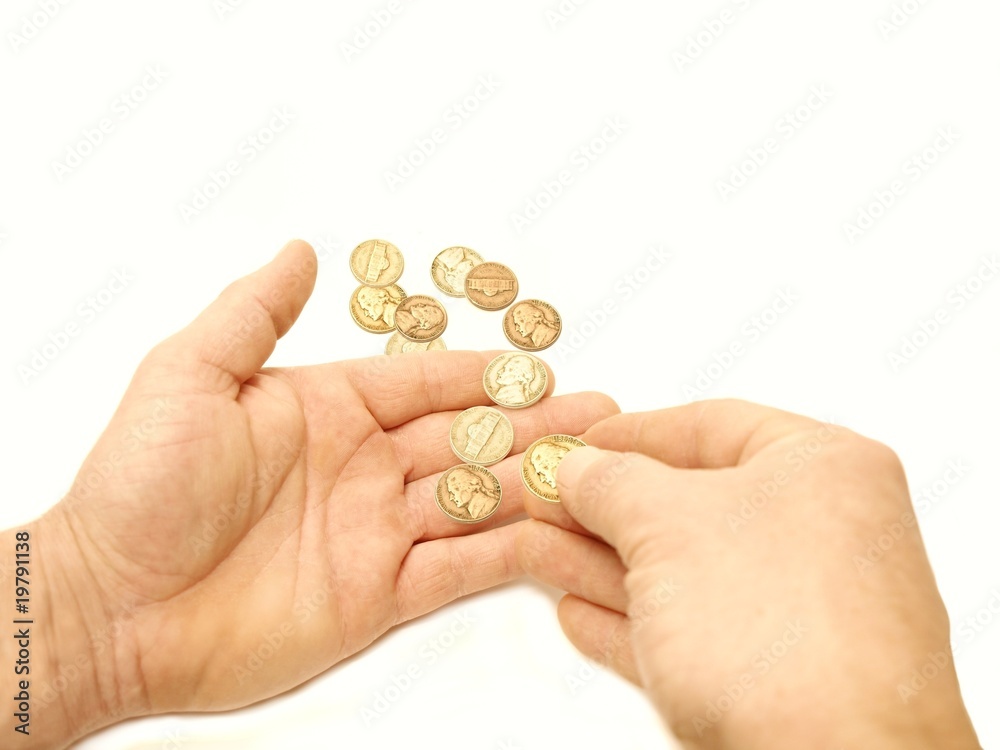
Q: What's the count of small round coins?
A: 11